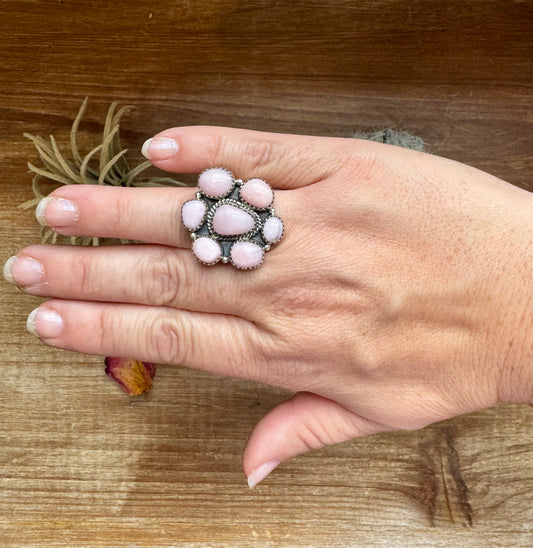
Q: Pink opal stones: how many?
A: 7